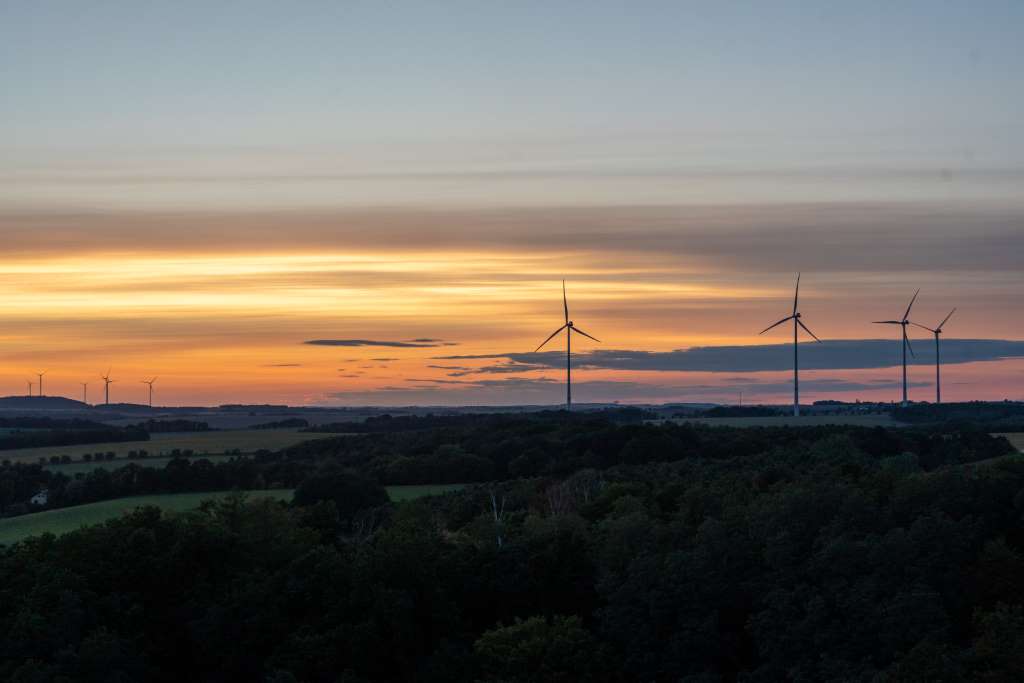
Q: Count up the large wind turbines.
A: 4